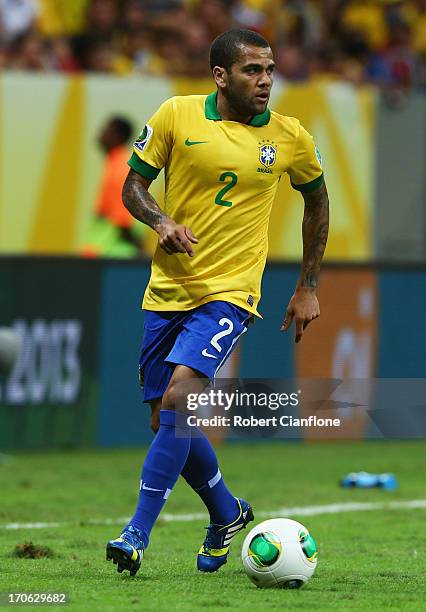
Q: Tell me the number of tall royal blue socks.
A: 2